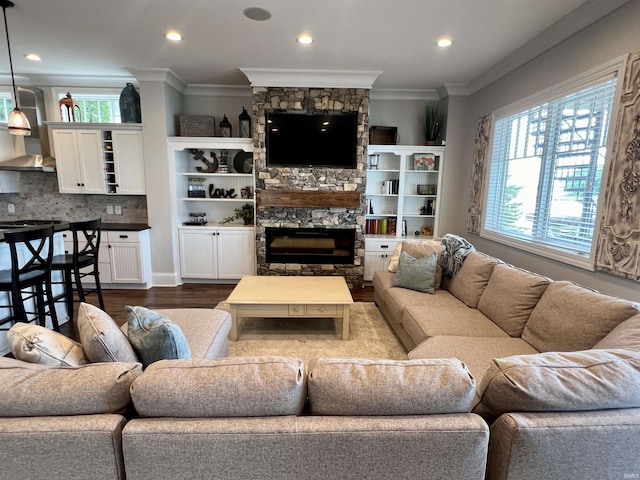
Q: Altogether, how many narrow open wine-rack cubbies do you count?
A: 6